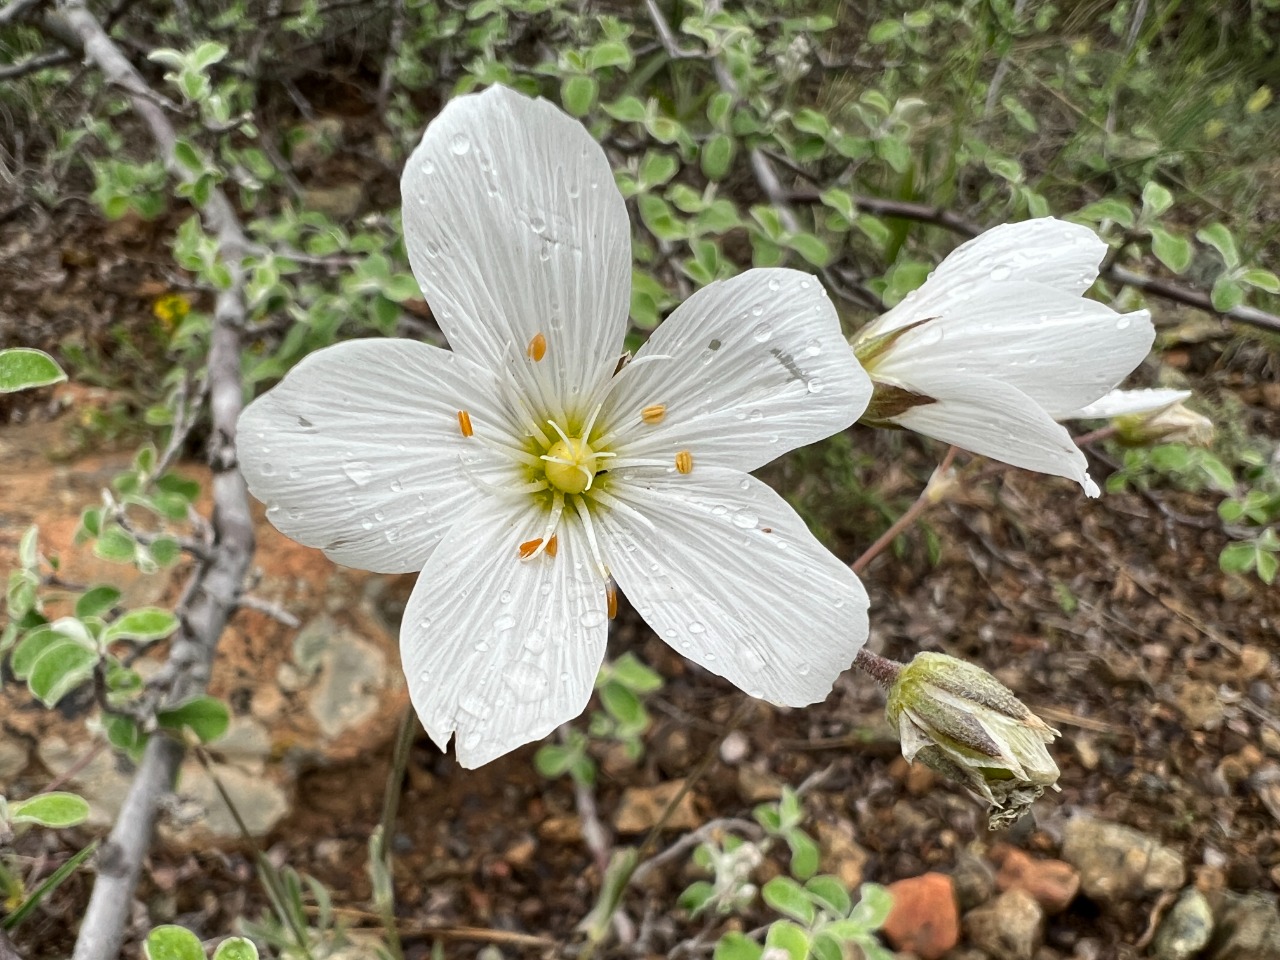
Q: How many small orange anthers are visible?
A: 7